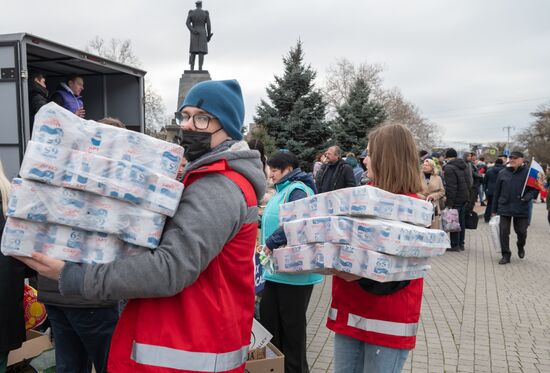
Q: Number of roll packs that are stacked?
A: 7